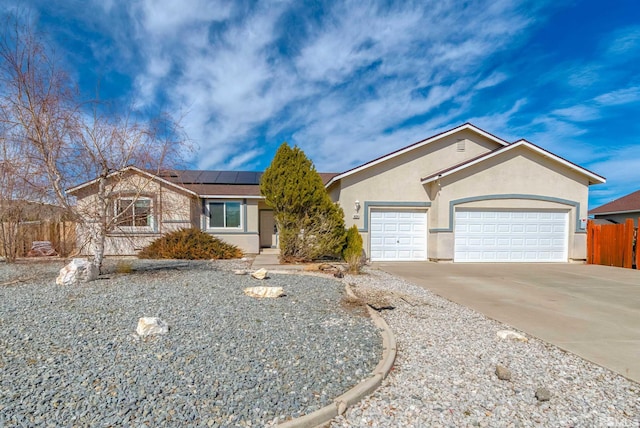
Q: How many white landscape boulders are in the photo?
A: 5